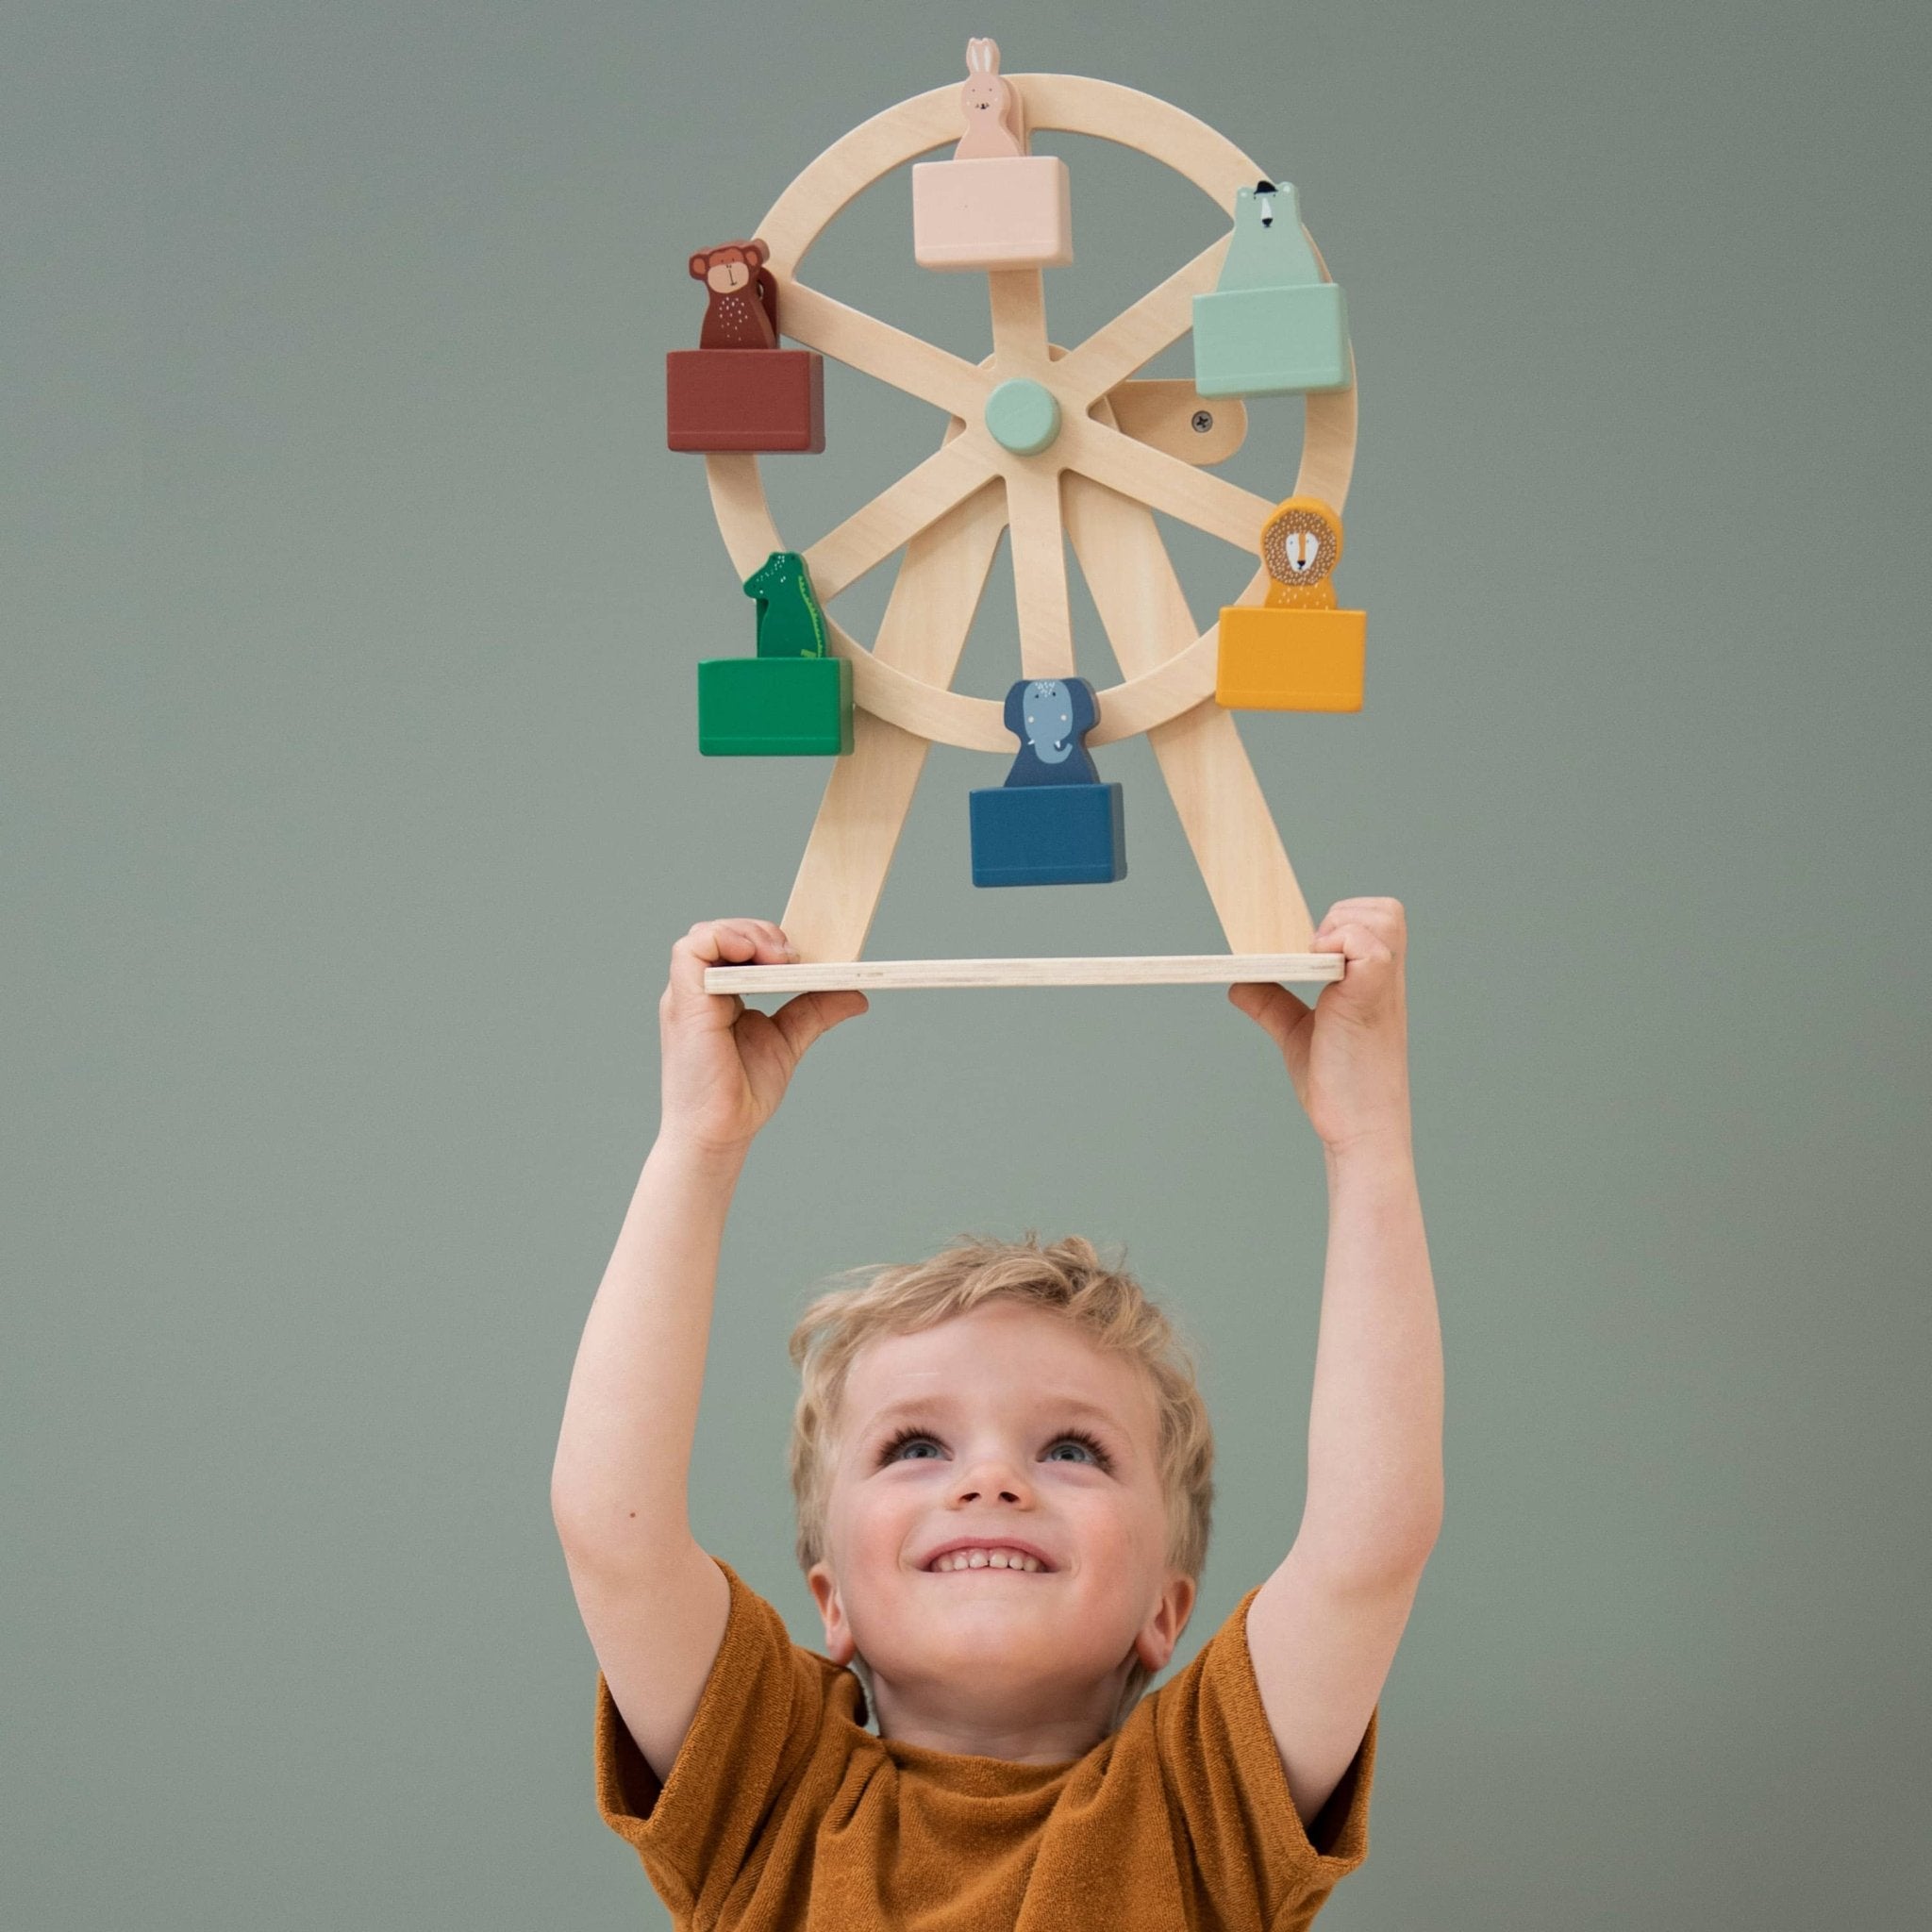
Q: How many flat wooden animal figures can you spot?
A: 6